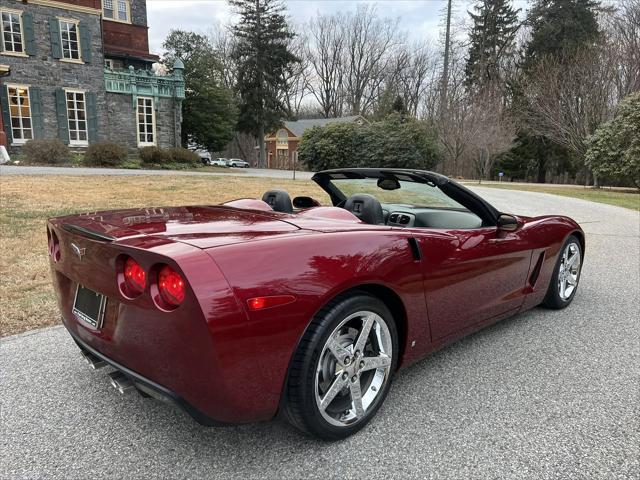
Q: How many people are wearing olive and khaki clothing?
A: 0